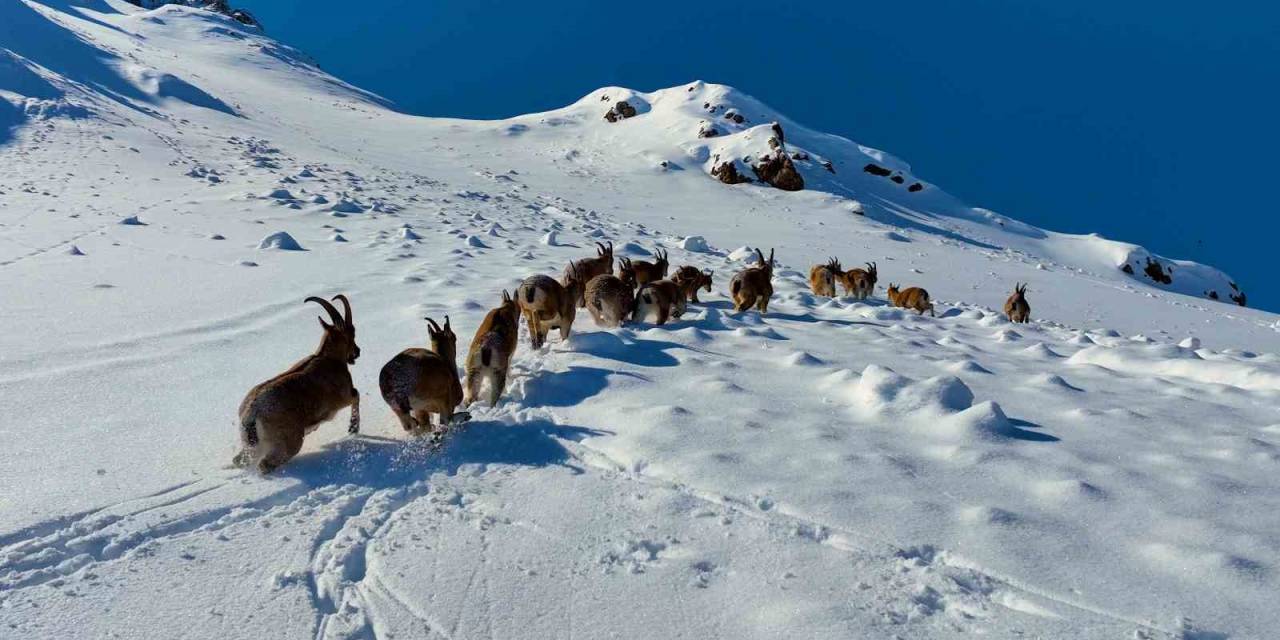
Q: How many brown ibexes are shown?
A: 14